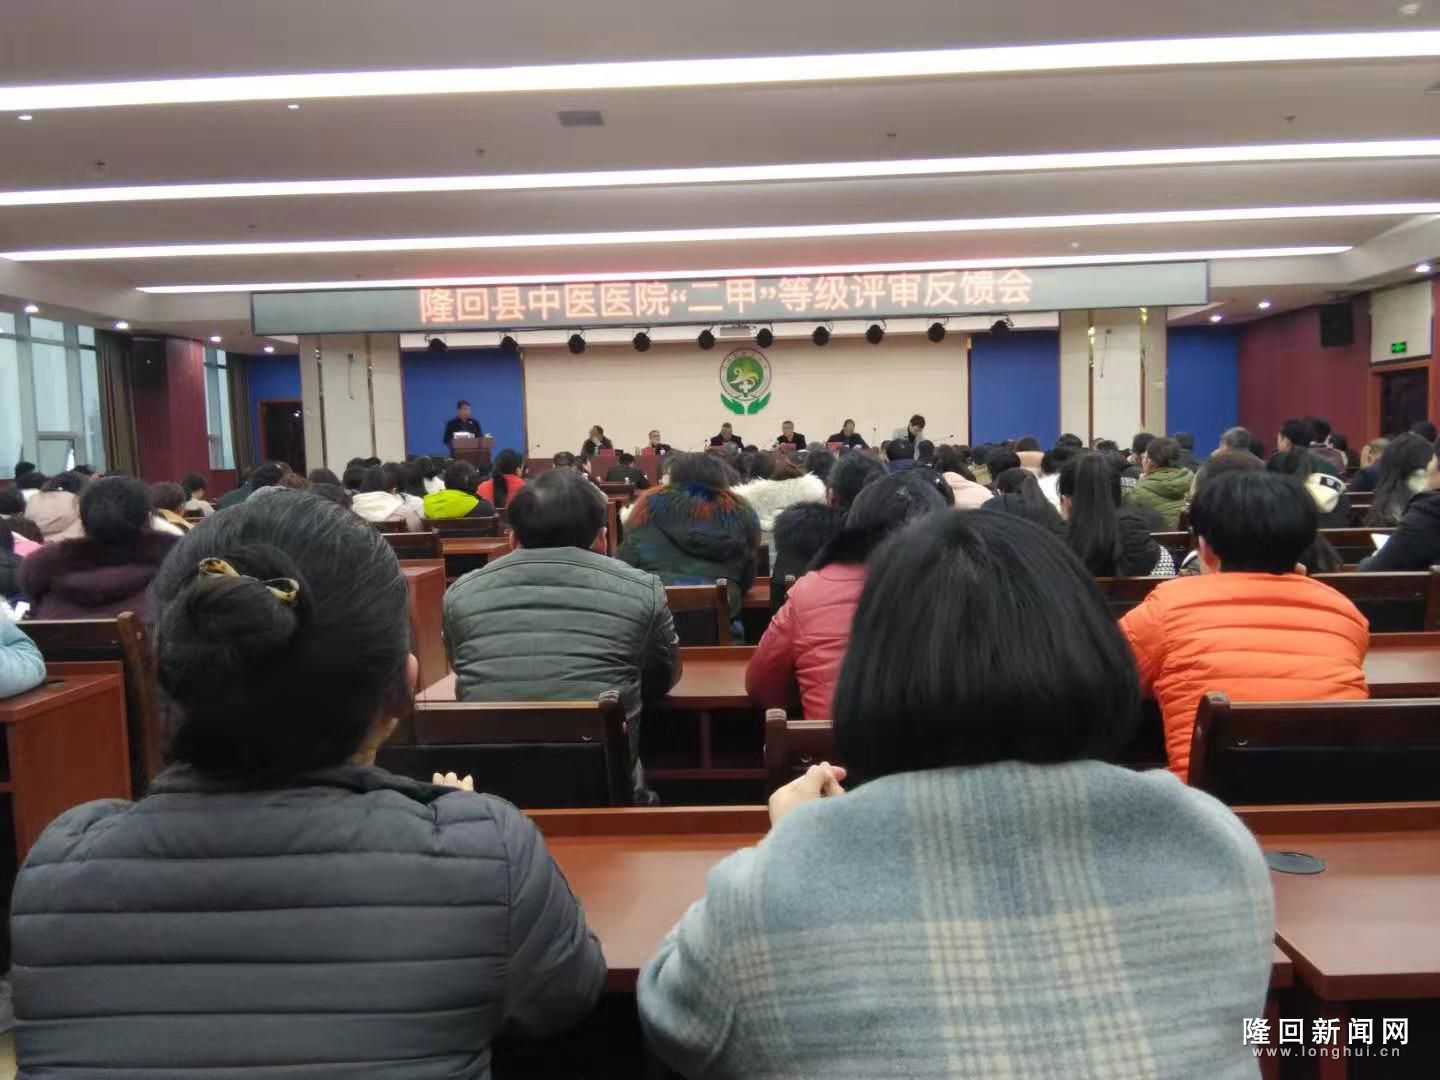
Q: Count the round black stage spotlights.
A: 10